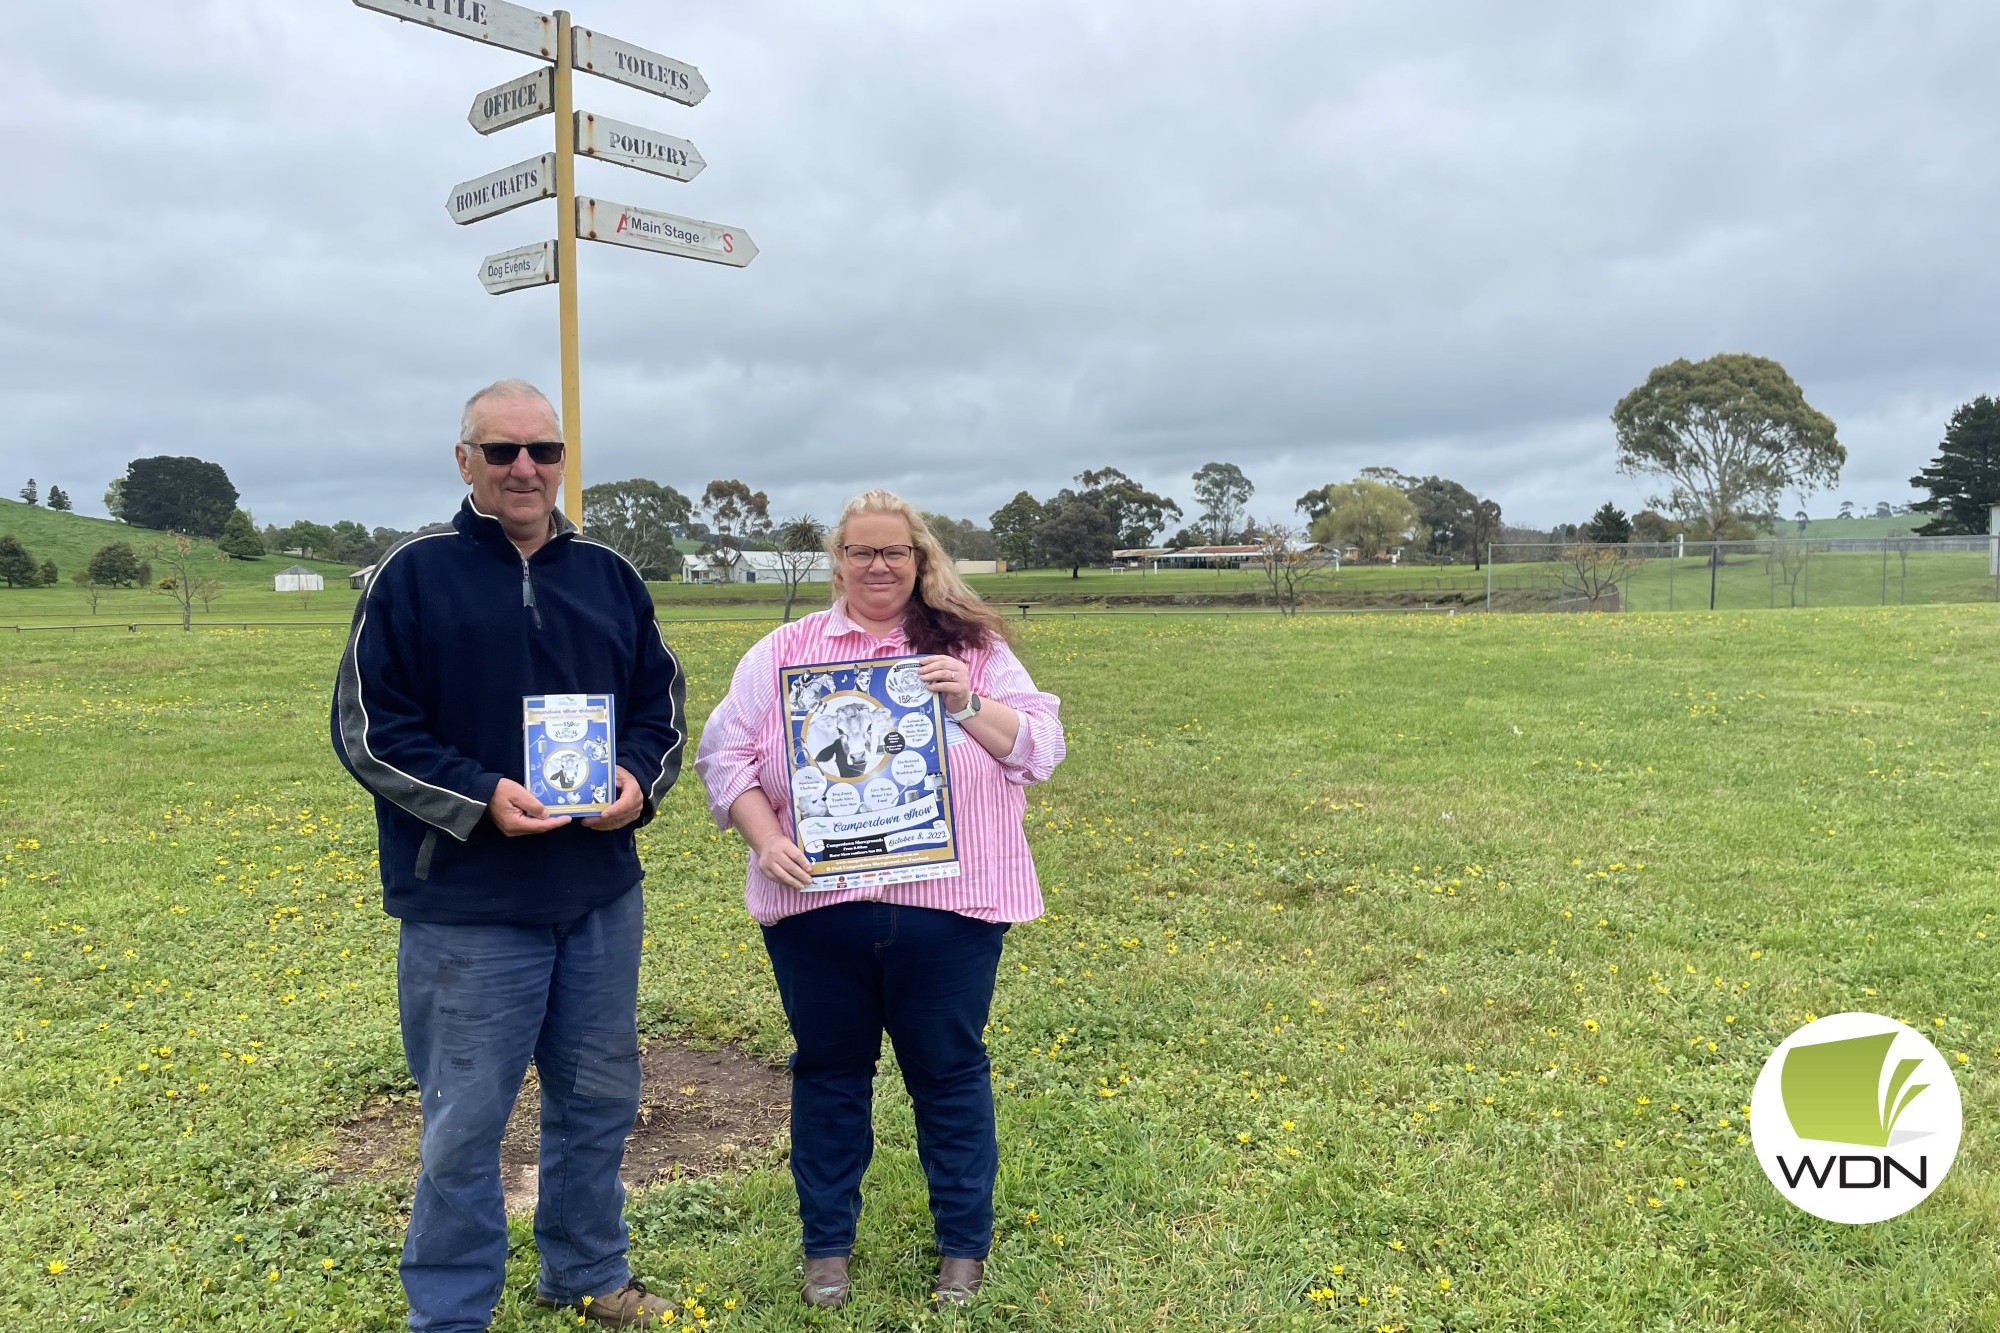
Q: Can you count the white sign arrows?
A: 7